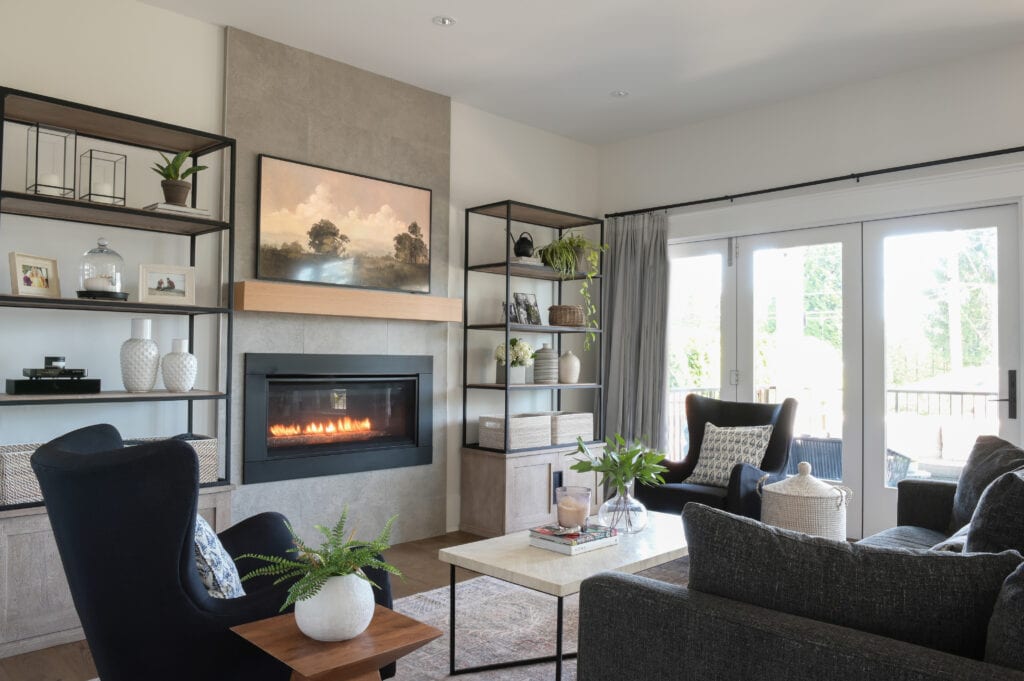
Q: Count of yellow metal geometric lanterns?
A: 0